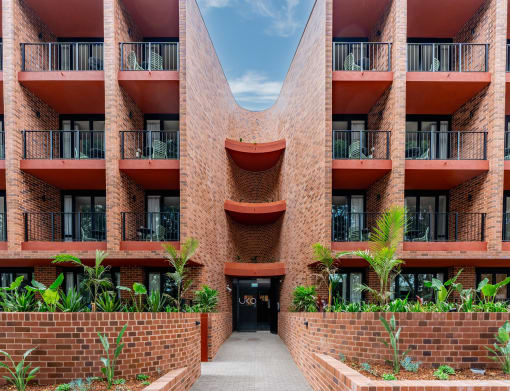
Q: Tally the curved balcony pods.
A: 3